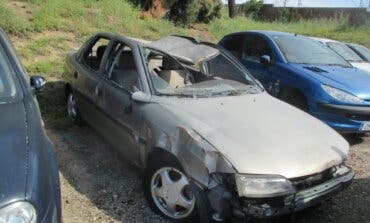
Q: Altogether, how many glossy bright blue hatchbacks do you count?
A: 1